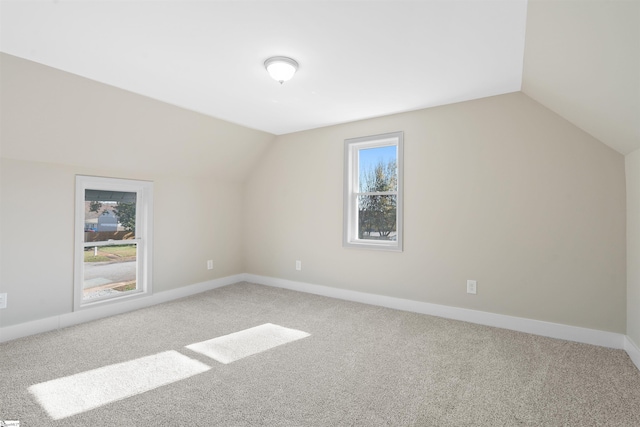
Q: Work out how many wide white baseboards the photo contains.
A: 3